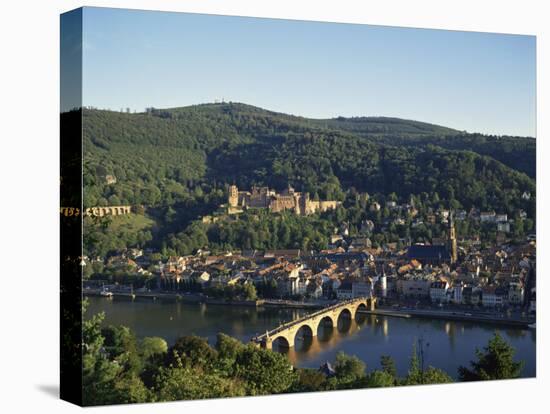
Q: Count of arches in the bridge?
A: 5